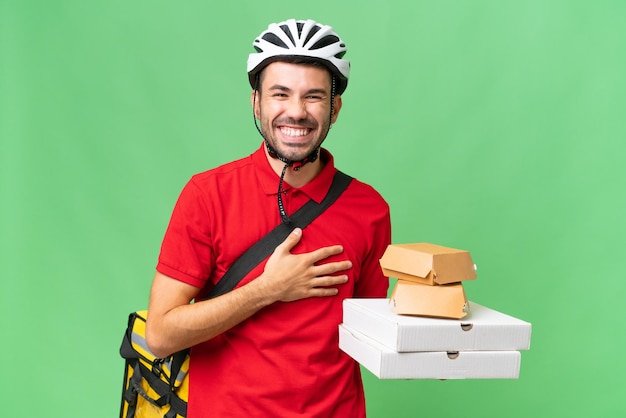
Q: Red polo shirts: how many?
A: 1